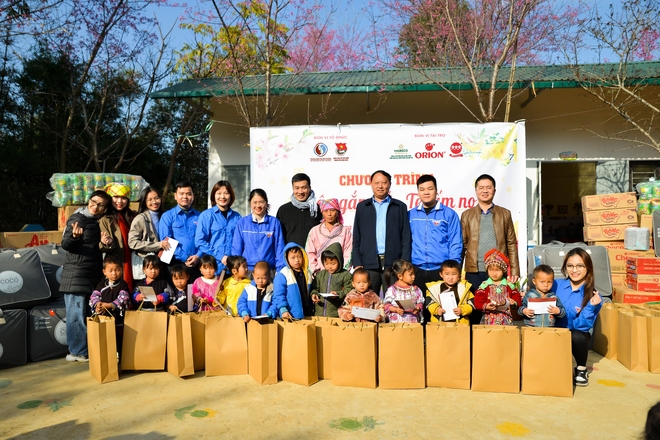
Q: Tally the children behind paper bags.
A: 13